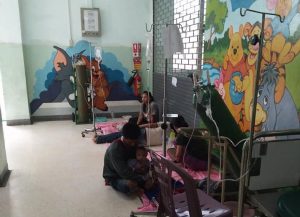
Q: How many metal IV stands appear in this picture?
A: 3